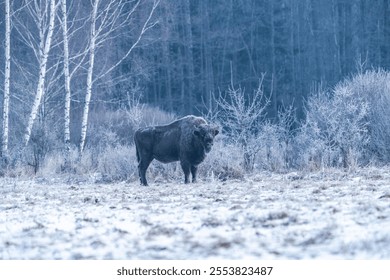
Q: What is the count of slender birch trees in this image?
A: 4